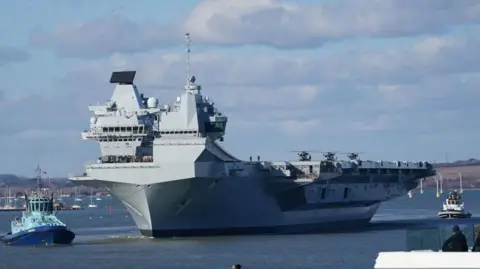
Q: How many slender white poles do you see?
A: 4